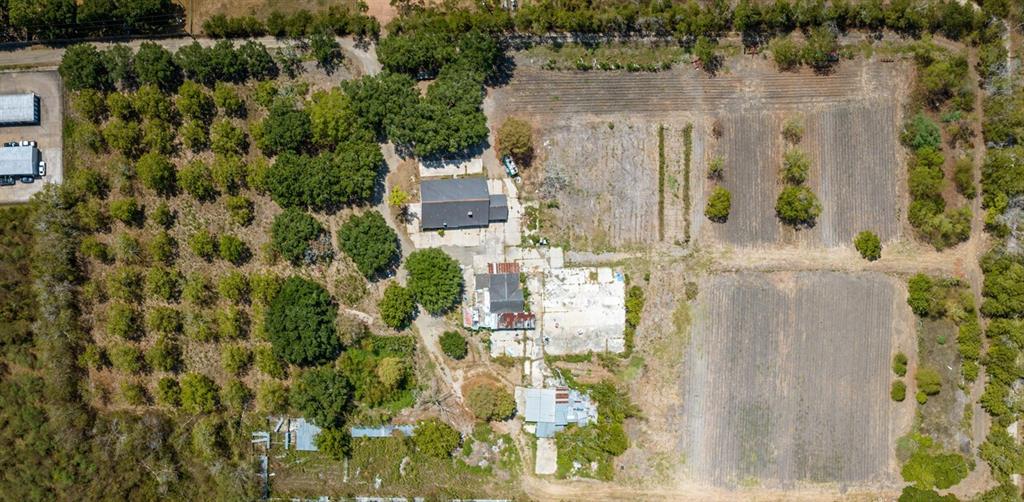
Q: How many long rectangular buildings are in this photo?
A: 2